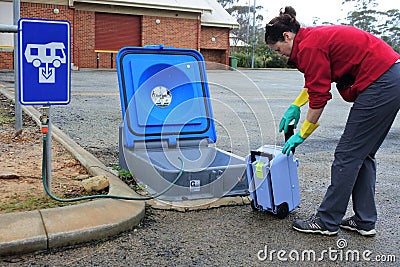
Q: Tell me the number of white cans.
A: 0